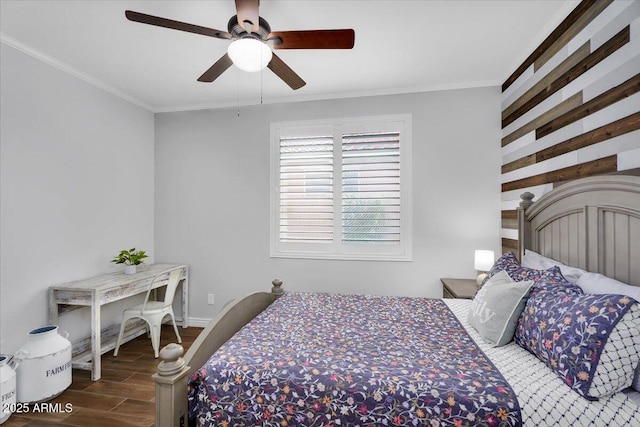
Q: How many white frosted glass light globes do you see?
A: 1